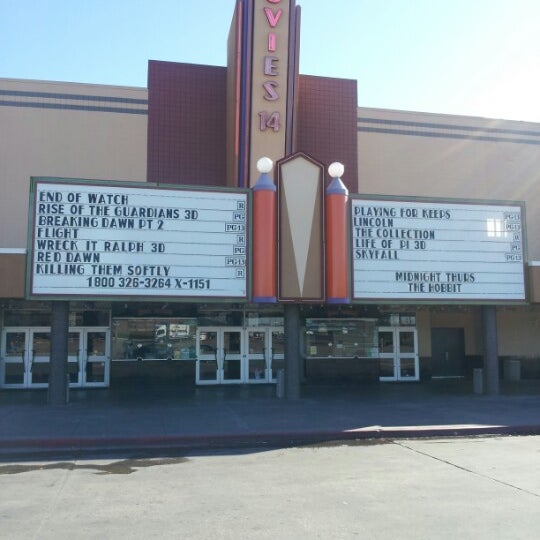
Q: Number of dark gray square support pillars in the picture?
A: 3